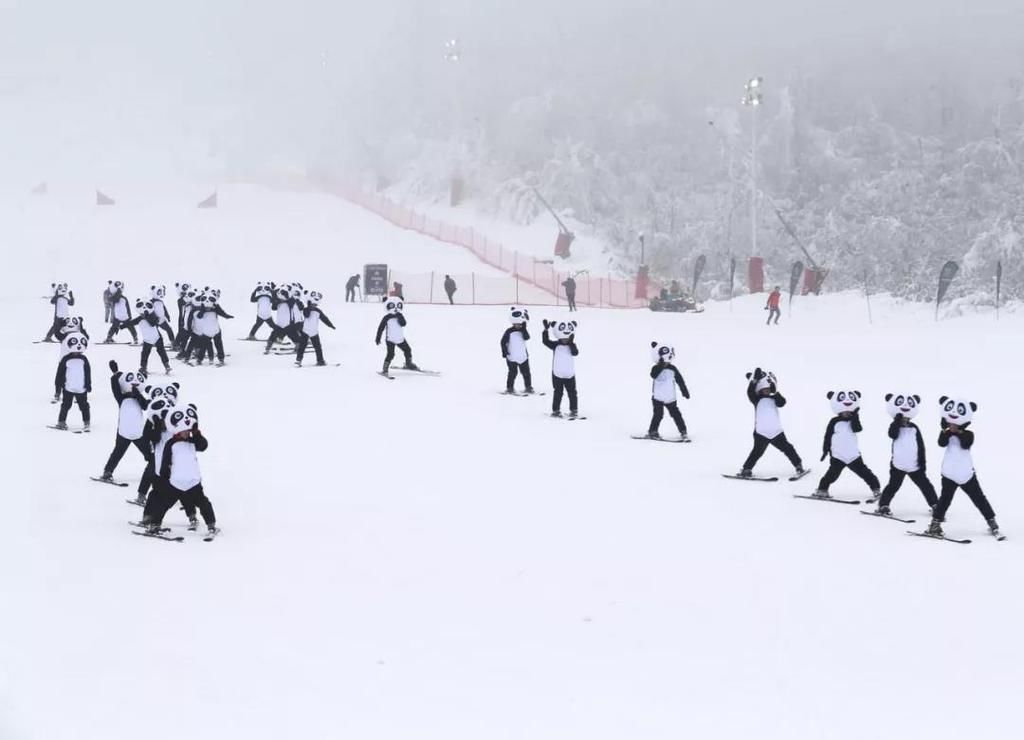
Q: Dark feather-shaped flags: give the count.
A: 5